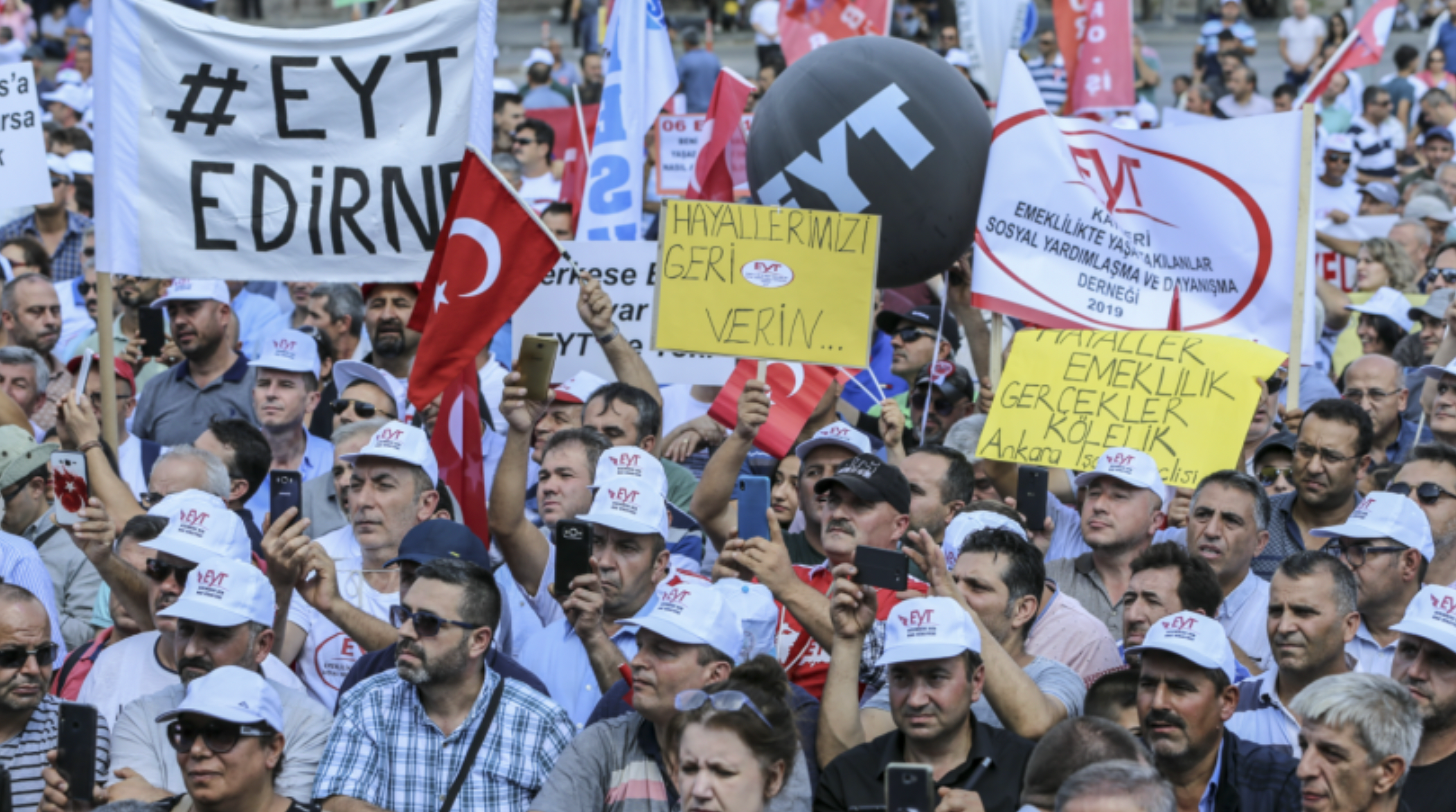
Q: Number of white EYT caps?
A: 15